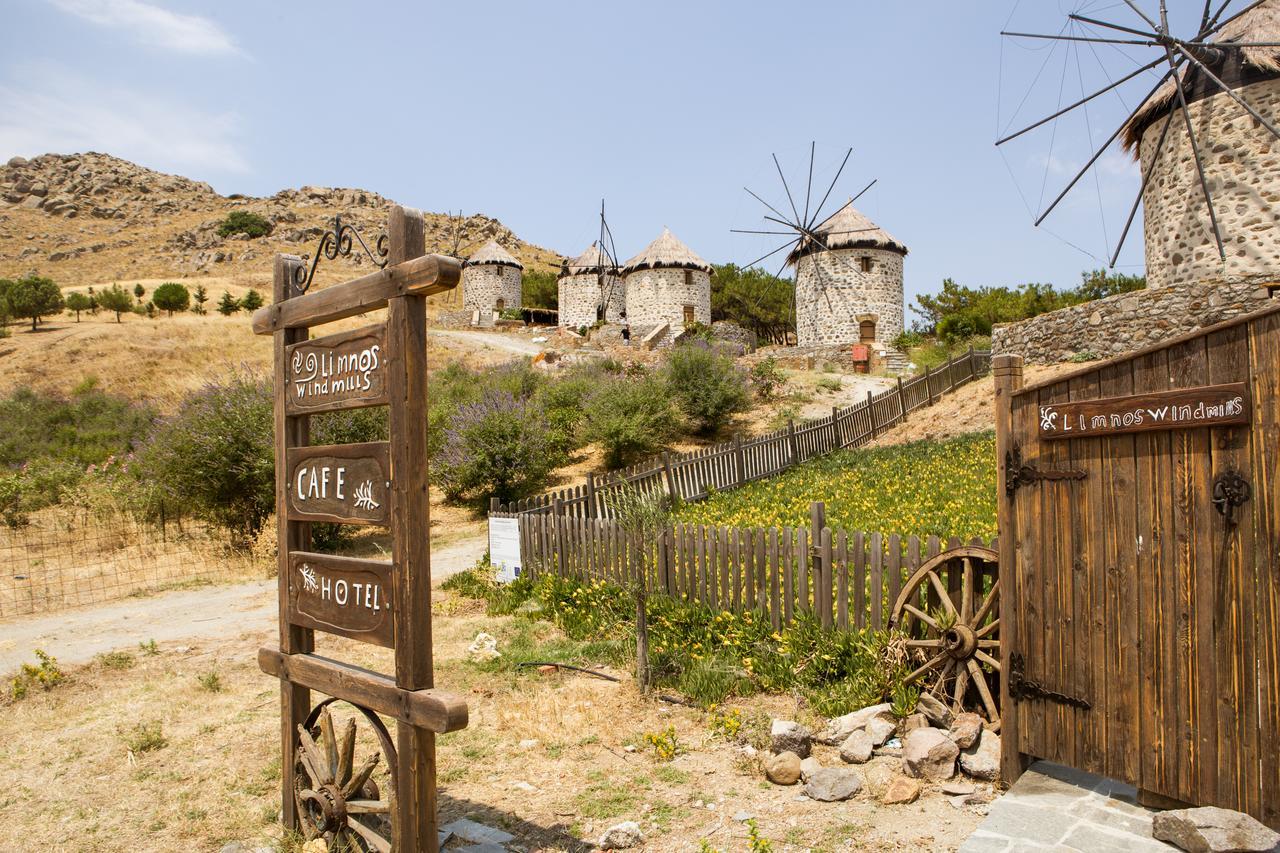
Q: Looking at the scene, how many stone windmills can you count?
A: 5